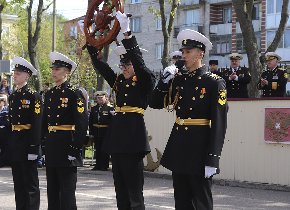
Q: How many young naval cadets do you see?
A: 4